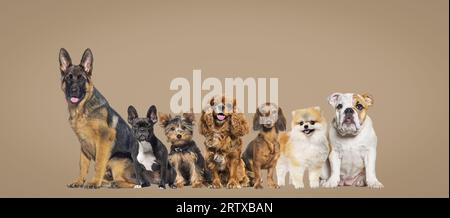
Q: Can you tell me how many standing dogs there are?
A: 1